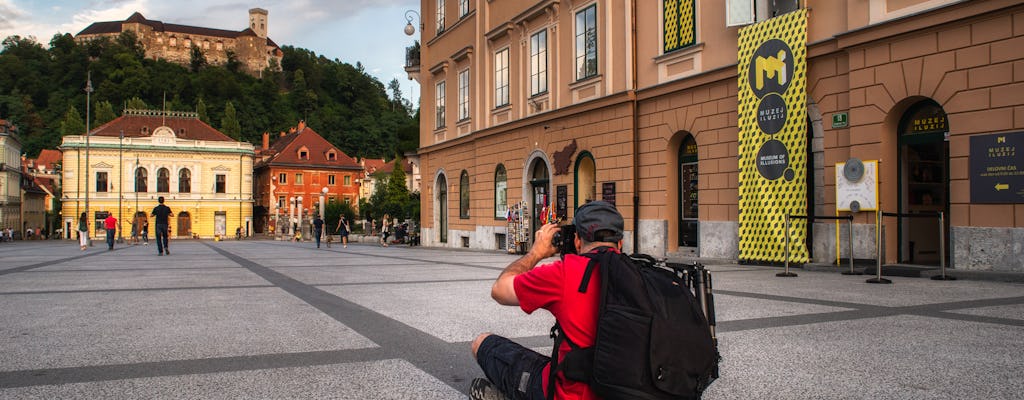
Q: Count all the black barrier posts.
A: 4